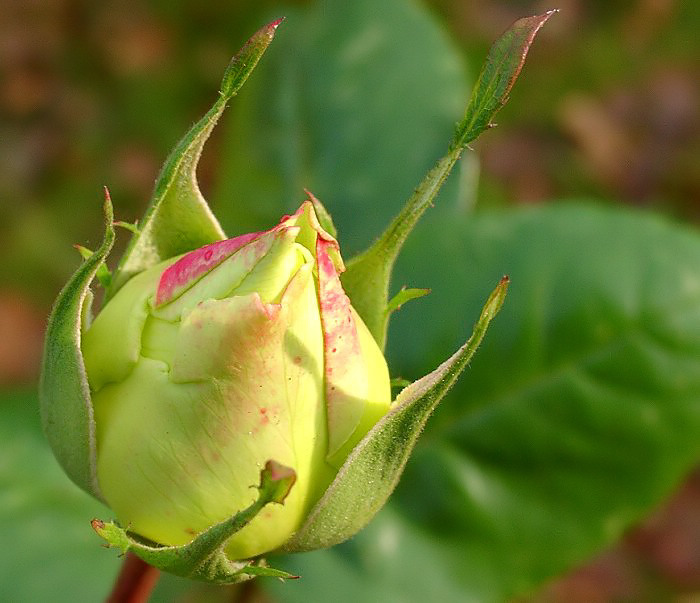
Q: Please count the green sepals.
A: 5